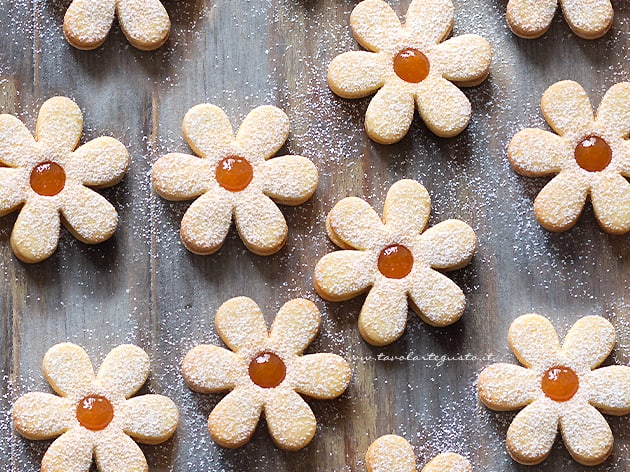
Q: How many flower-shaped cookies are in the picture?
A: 11